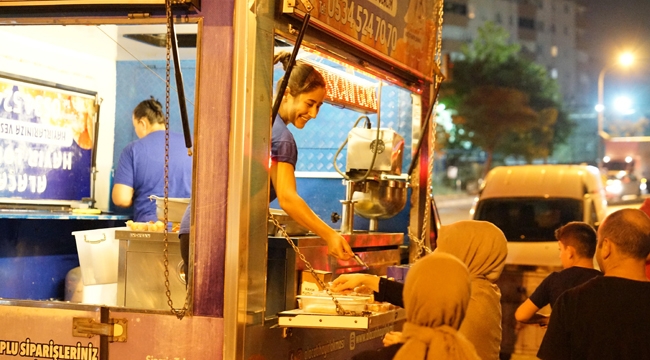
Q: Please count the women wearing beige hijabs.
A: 2